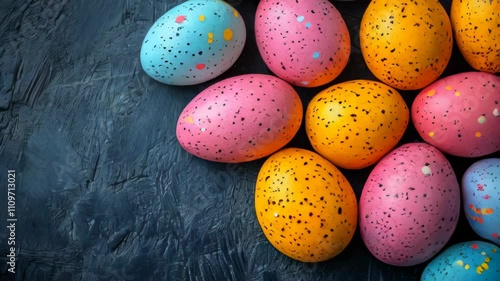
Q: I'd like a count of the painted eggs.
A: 11